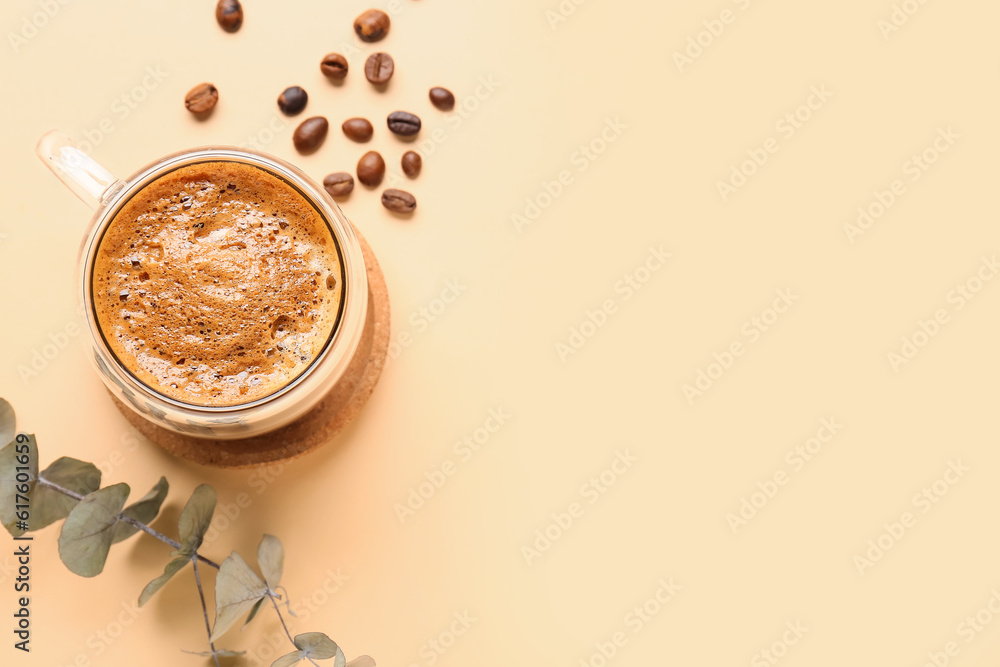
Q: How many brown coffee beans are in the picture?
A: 12